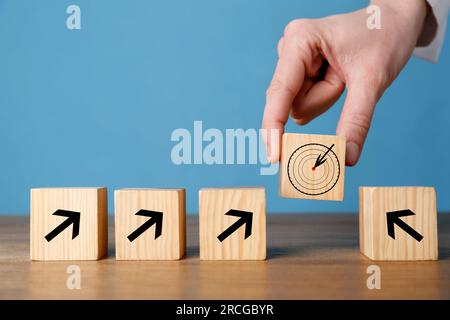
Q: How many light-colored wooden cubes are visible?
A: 5